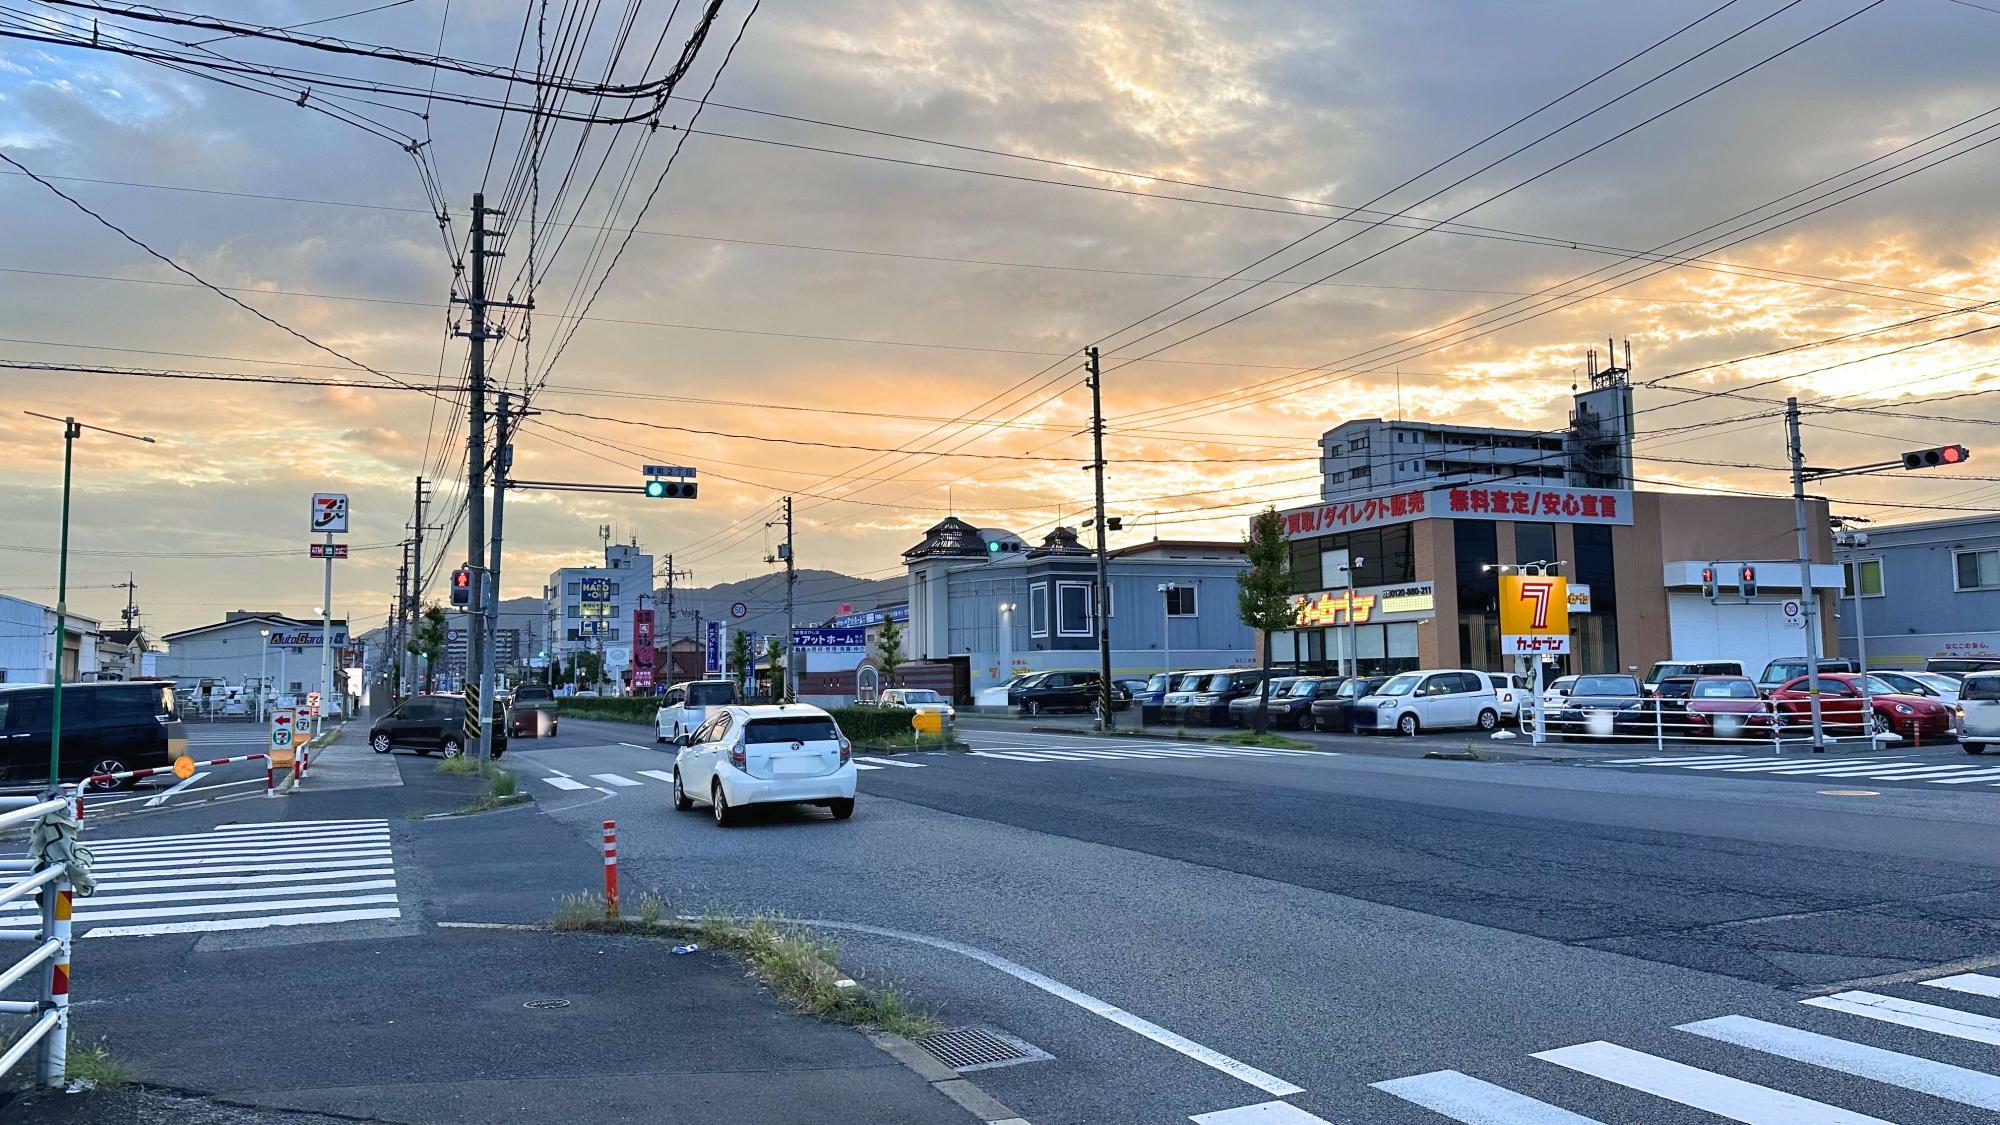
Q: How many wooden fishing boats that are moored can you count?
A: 0